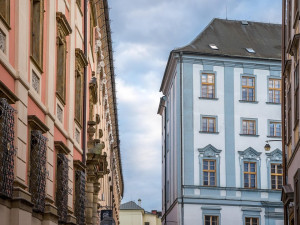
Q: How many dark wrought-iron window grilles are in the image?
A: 4